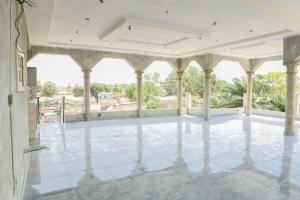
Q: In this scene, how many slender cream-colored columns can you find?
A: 6